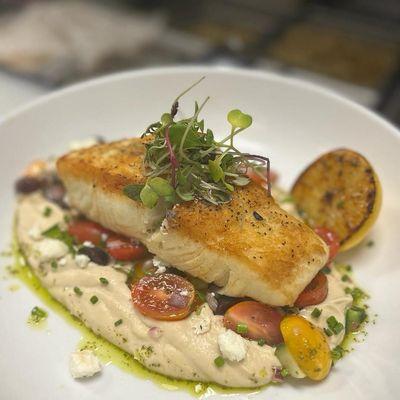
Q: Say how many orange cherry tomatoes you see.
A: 1